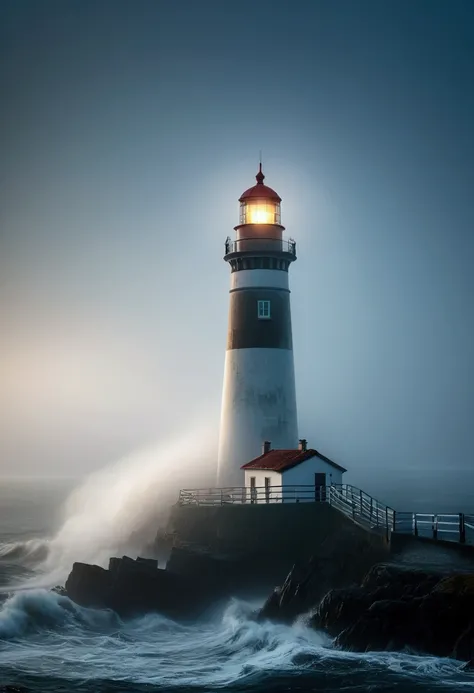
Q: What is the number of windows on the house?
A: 2